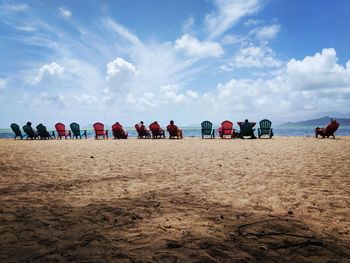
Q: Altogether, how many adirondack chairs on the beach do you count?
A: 15